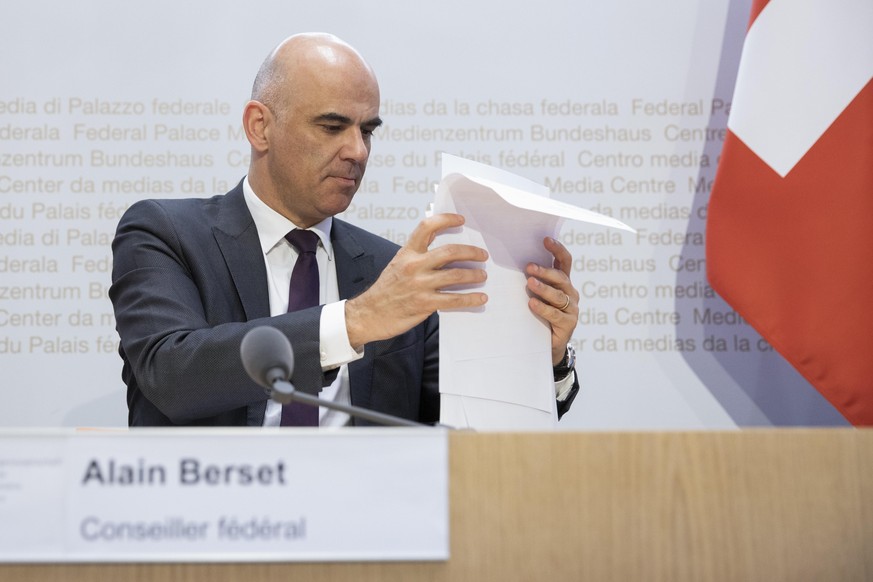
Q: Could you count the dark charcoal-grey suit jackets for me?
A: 1